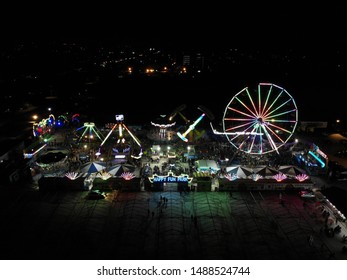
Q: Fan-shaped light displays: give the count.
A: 7